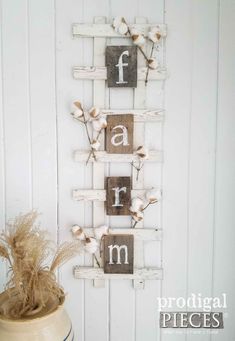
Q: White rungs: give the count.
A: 7